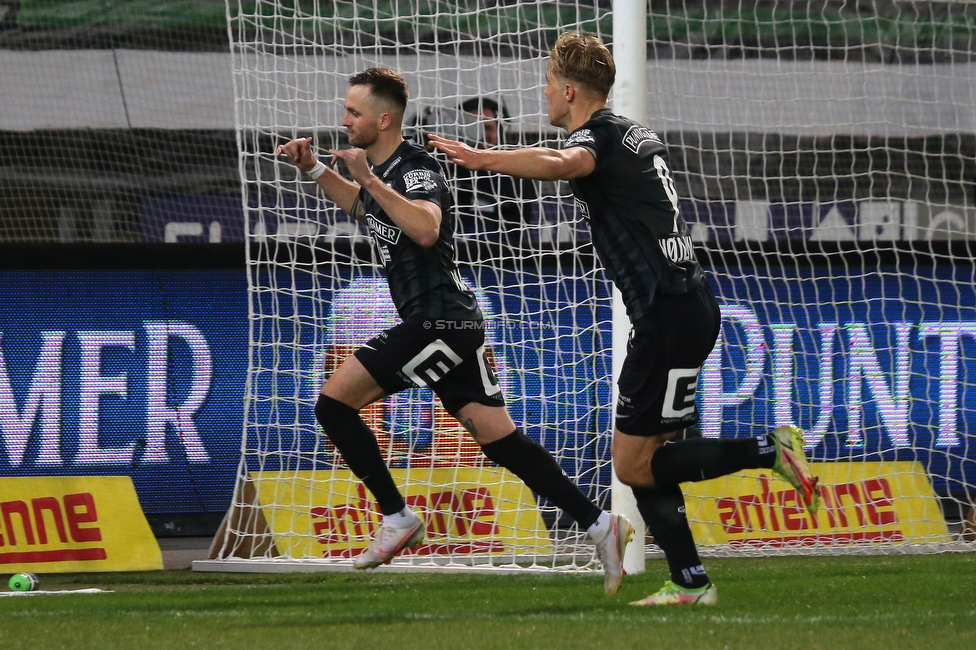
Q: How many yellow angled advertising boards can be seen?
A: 3